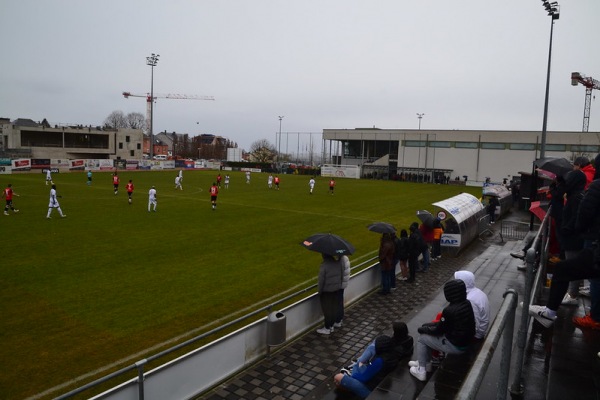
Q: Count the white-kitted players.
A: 9